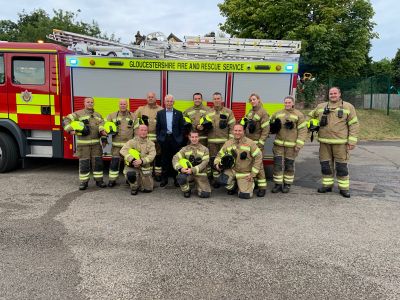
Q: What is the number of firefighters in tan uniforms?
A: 11